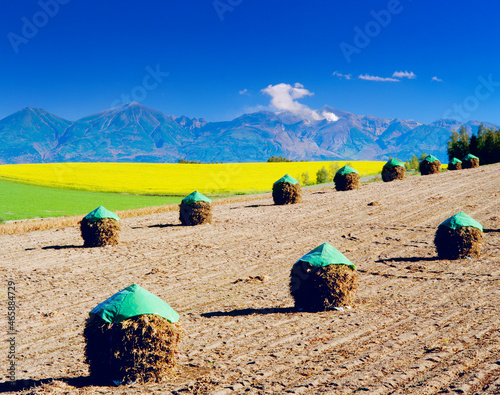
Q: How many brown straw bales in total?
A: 11